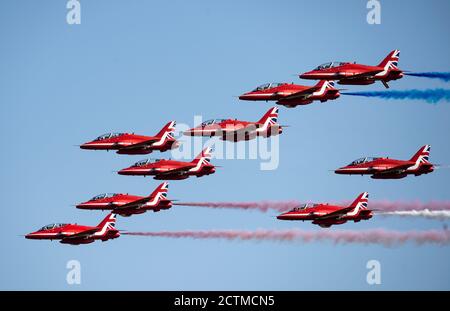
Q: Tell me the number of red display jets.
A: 9